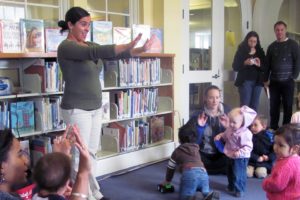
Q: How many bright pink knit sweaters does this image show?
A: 1